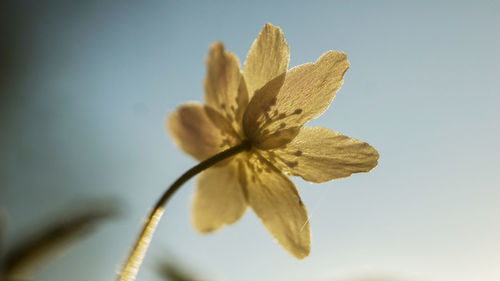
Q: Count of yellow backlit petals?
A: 7